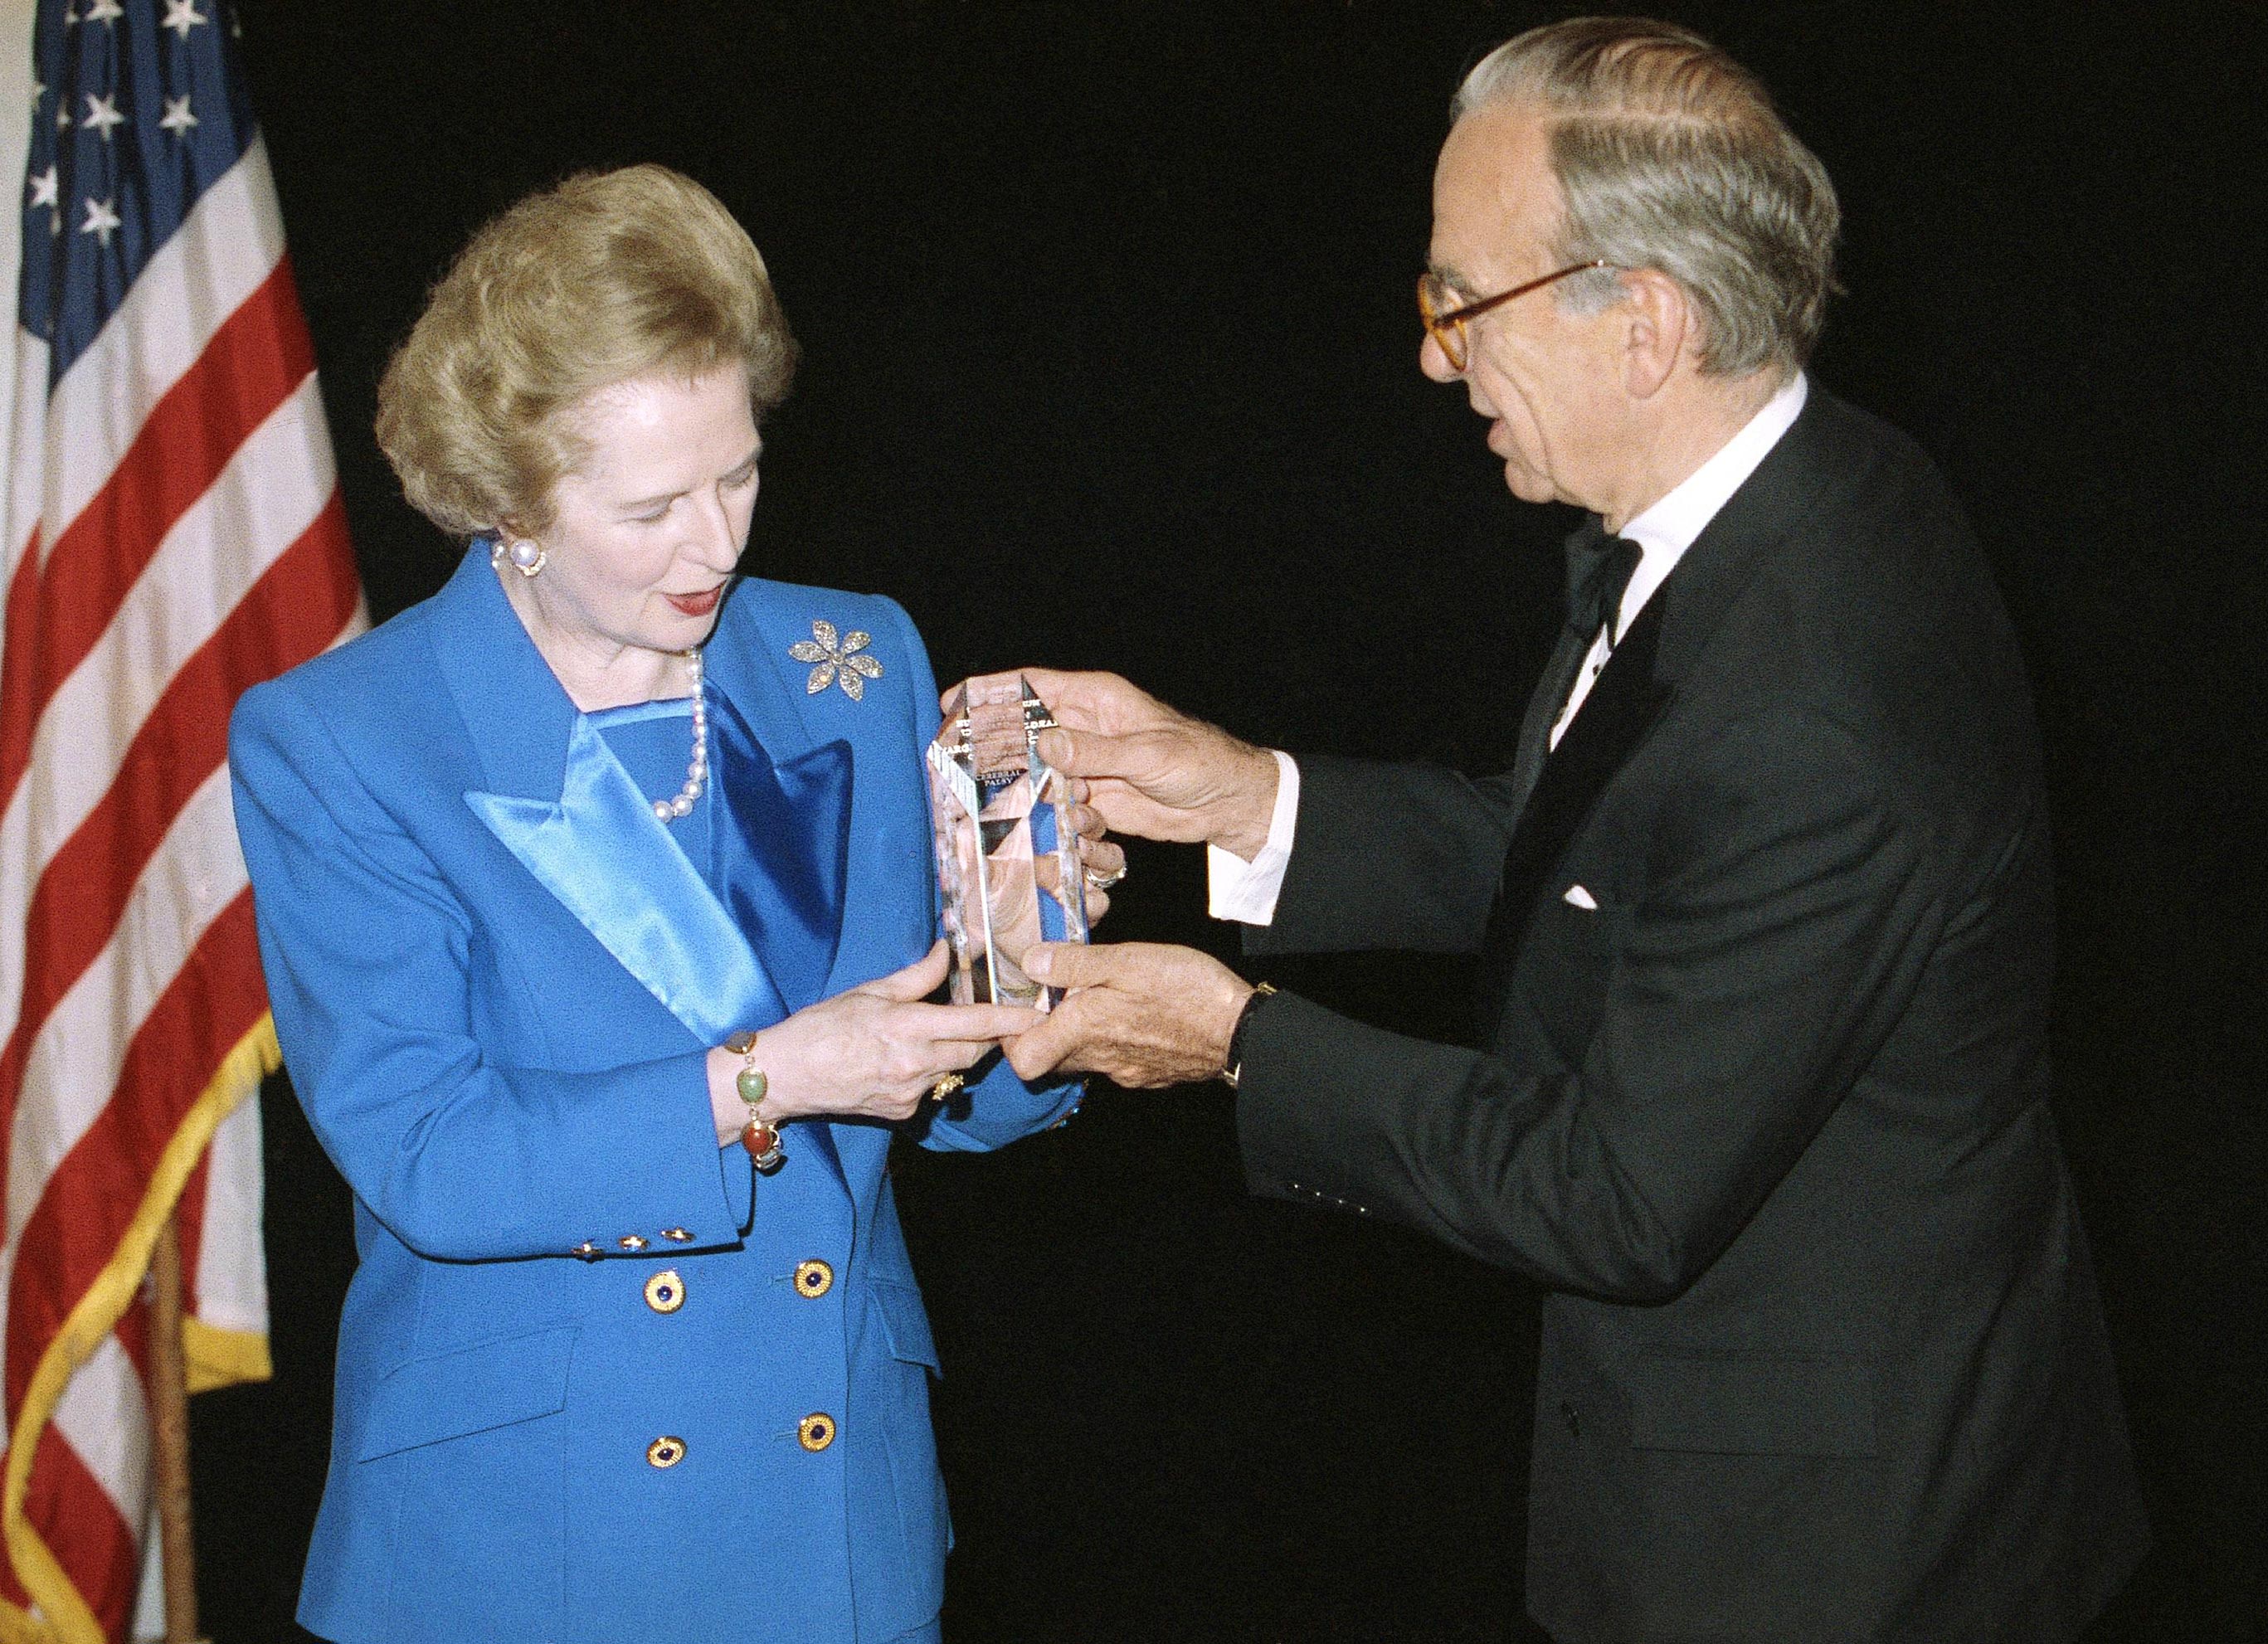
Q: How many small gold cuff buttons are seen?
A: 3